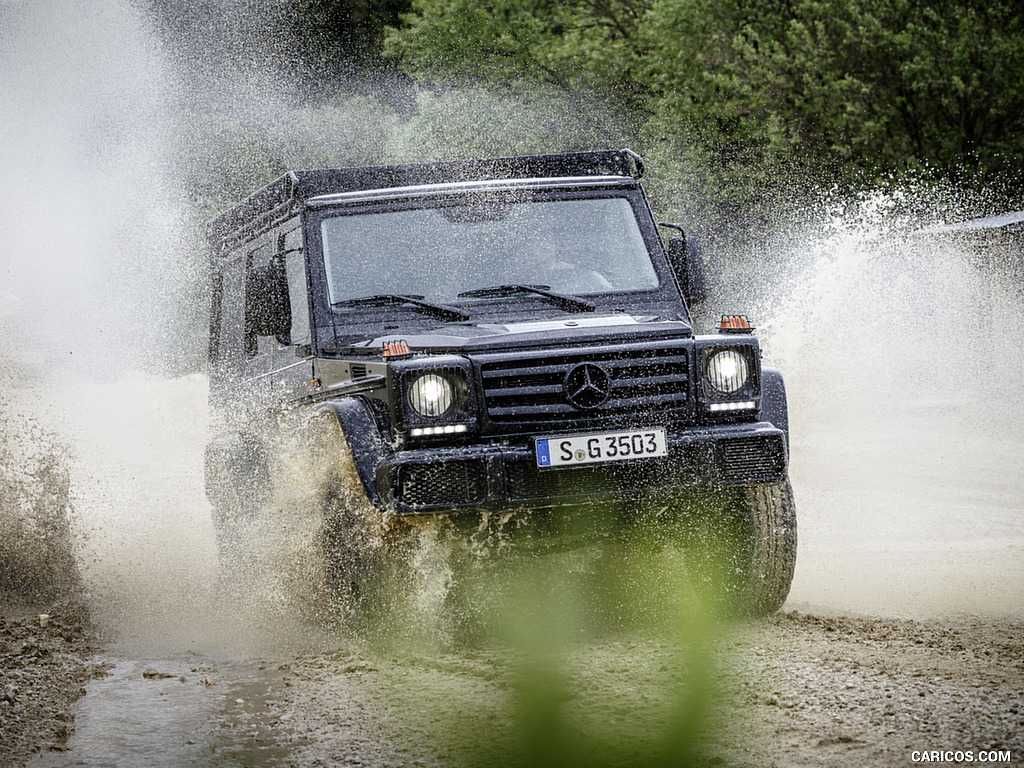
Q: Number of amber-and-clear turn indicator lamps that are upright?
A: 2